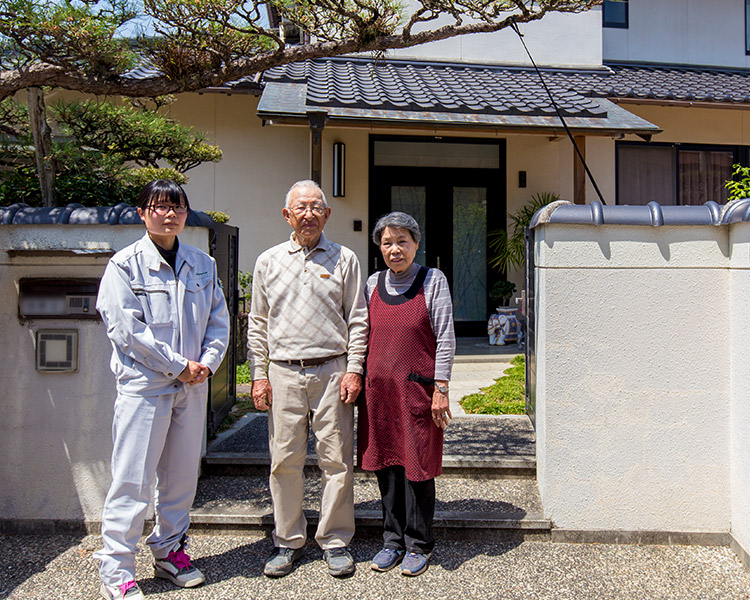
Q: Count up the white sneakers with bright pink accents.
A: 2